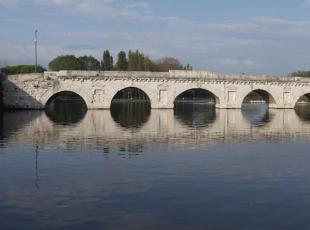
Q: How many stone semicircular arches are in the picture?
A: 5